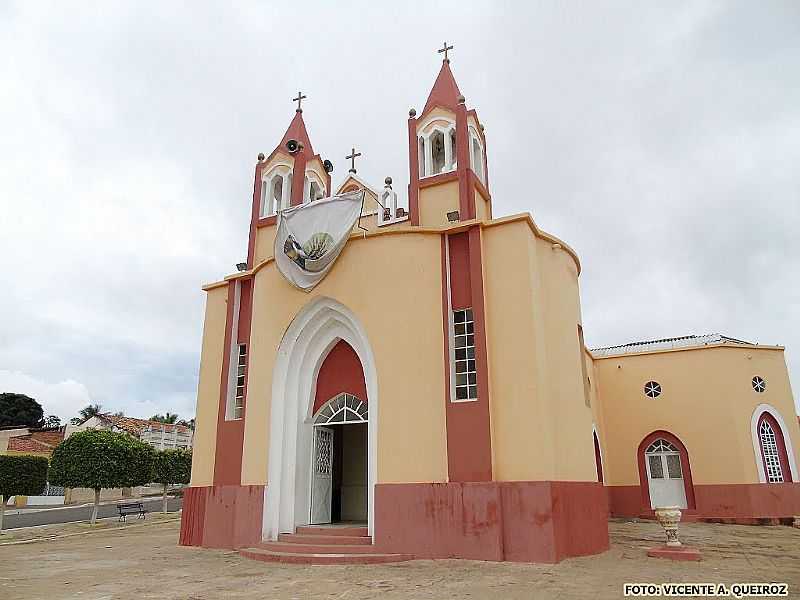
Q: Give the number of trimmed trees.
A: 3